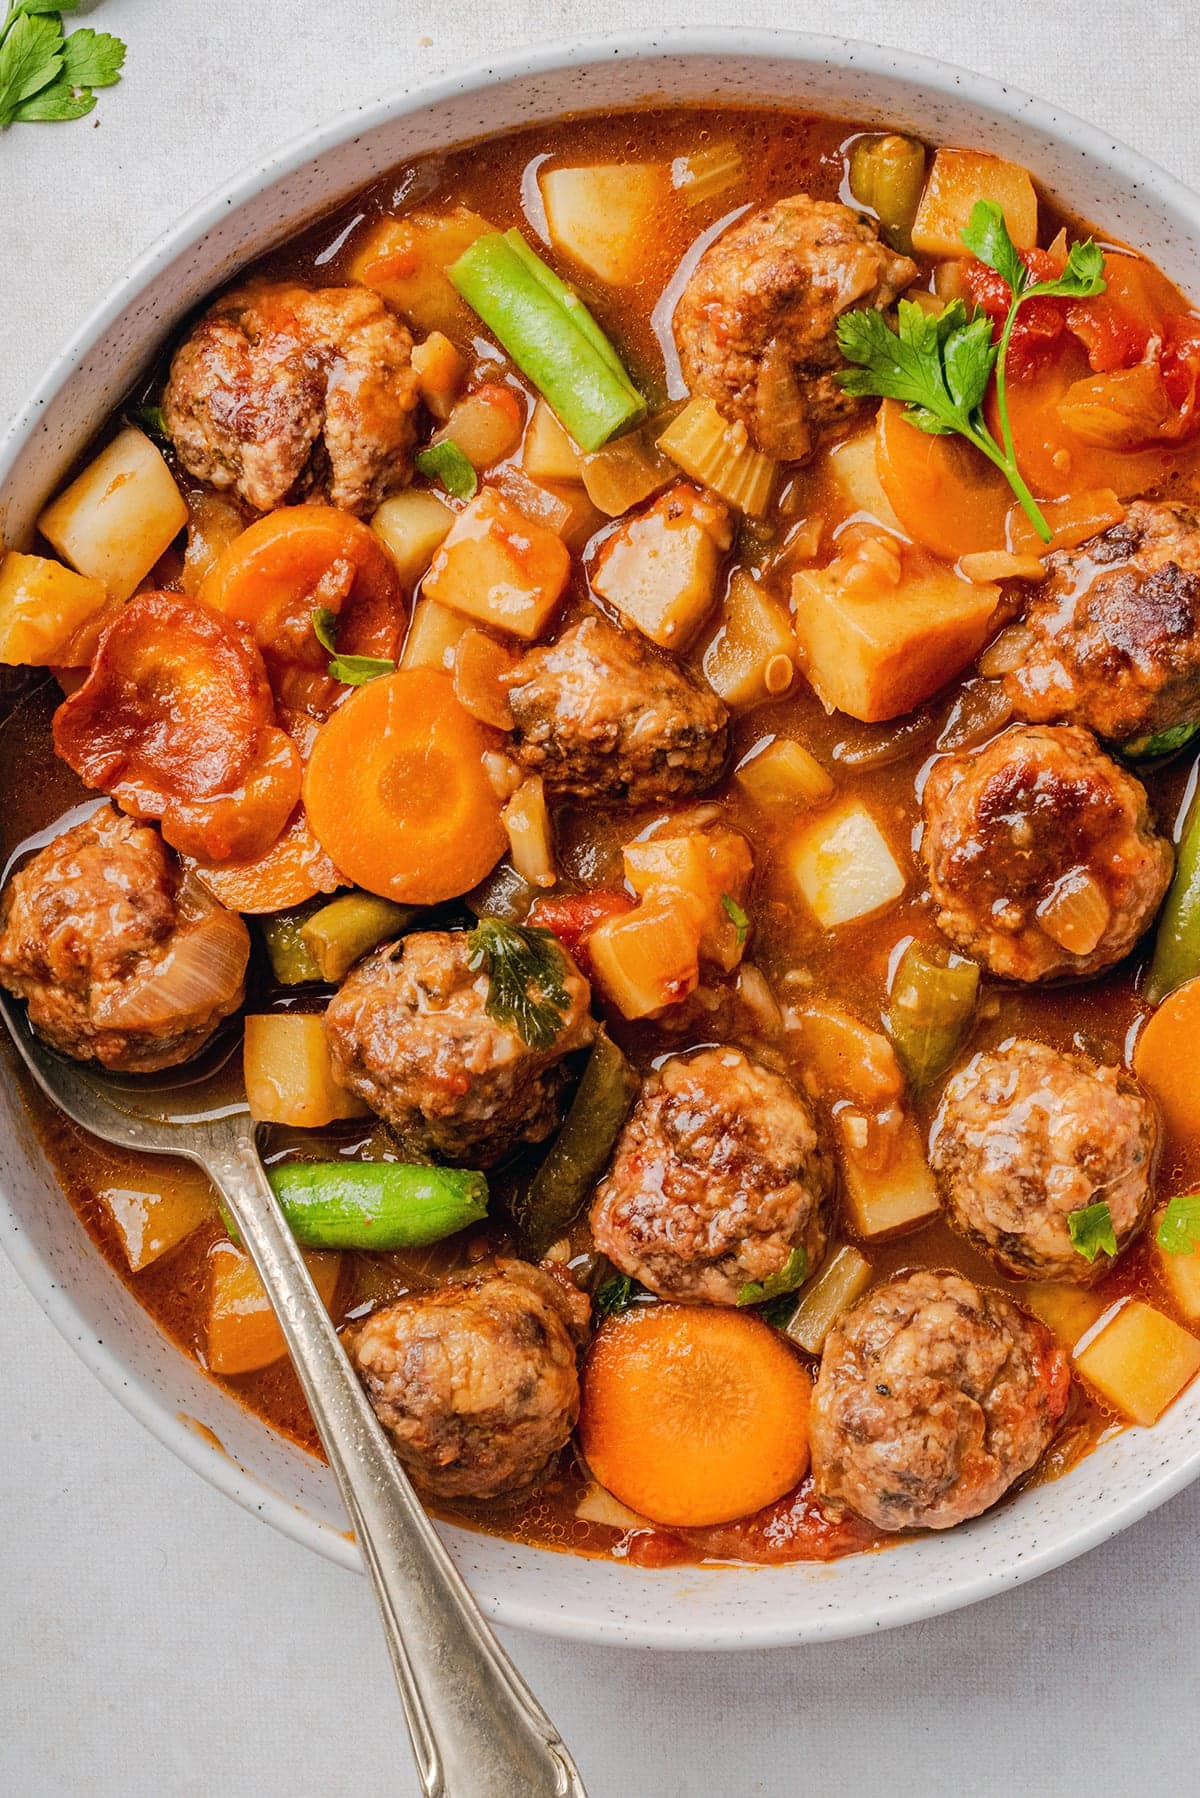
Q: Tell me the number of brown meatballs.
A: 11